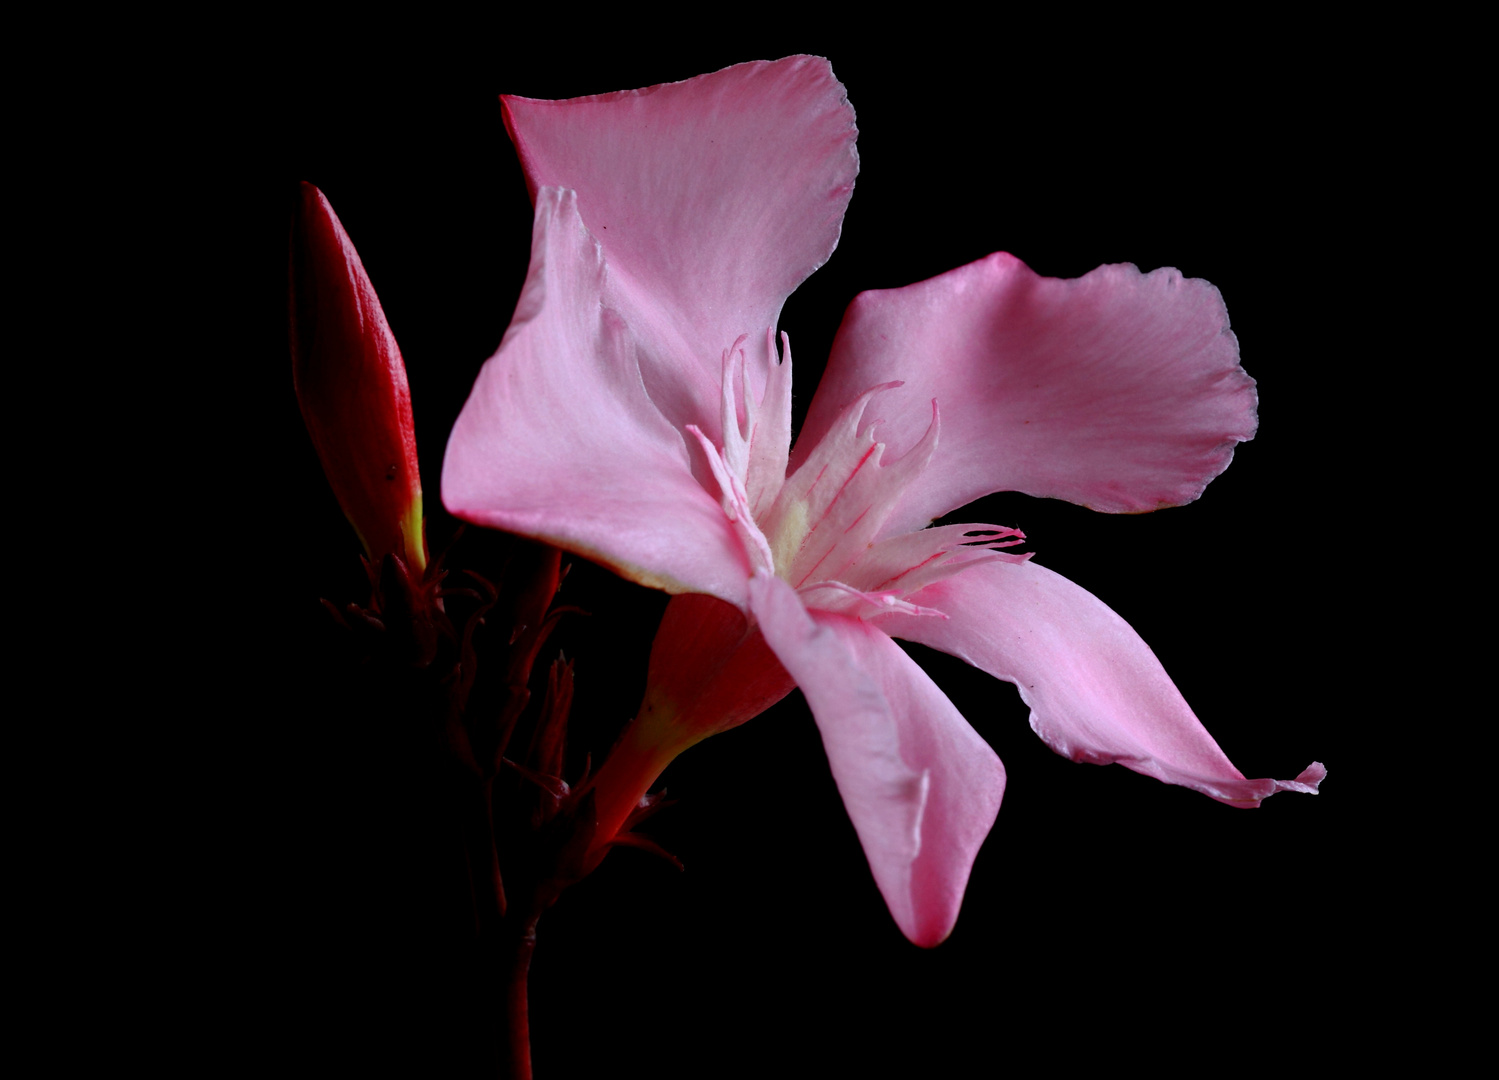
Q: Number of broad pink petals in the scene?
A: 5